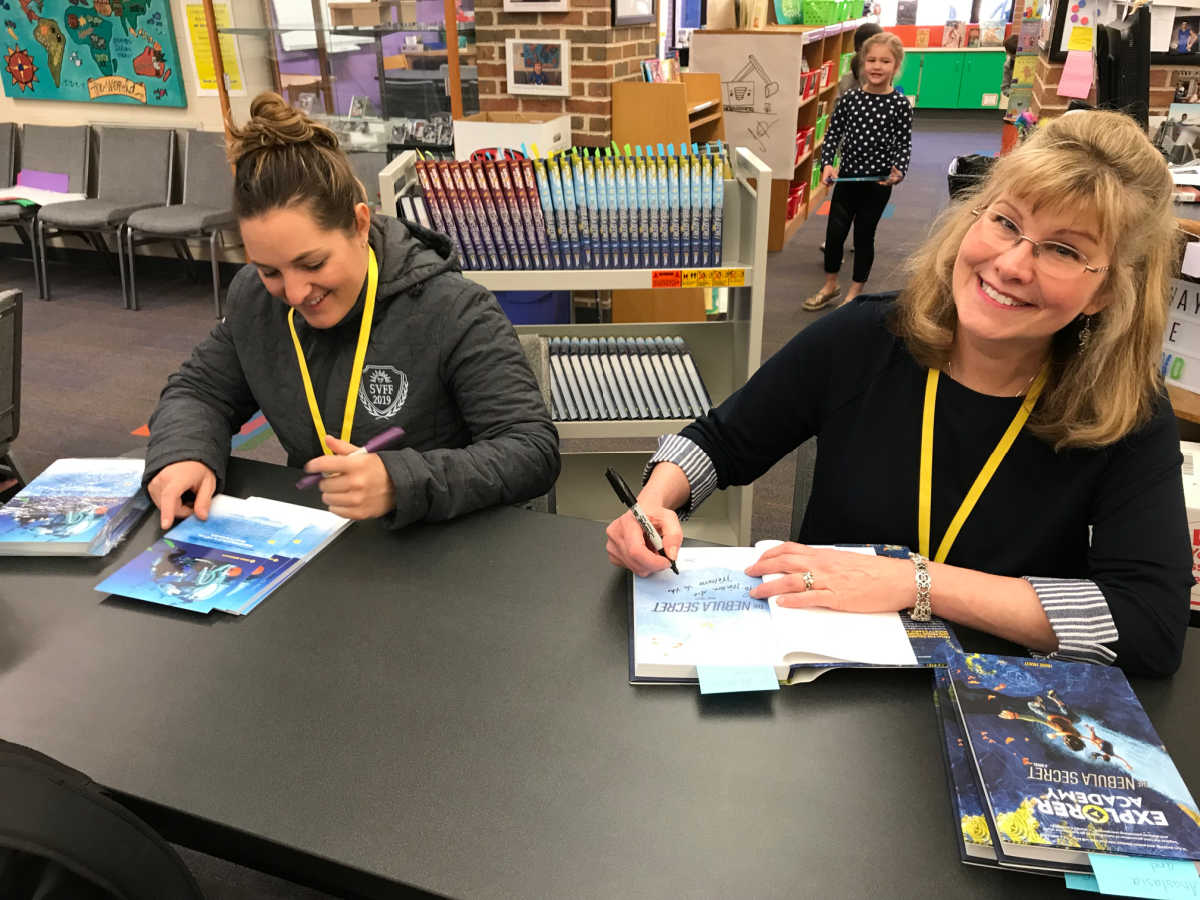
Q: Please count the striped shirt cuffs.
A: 2